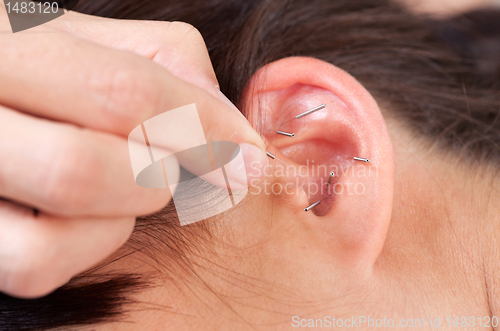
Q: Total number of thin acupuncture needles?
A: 6